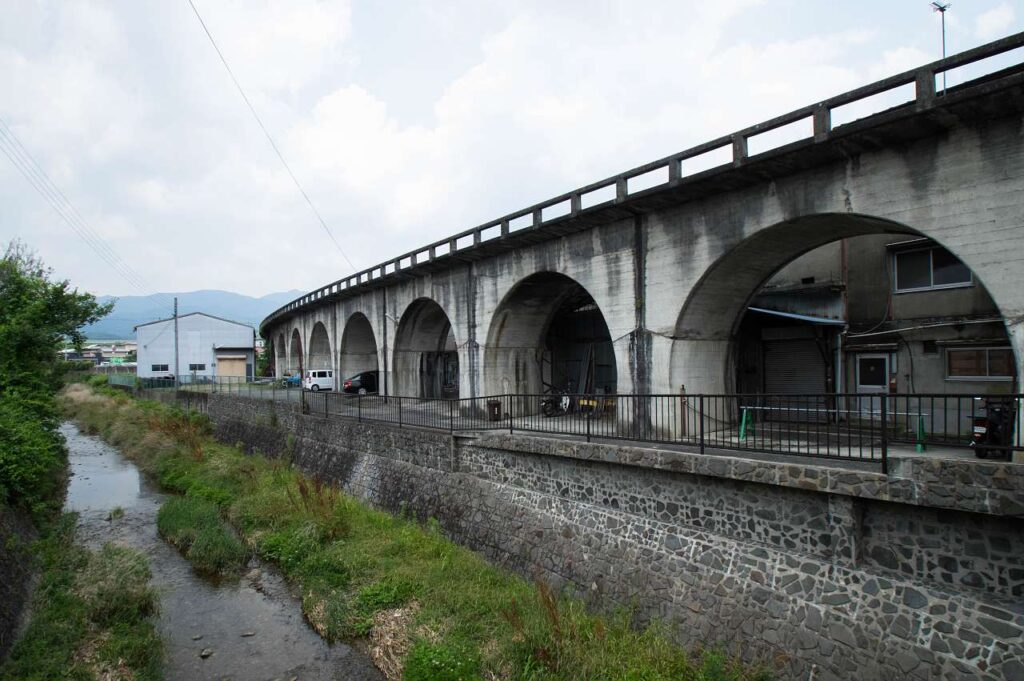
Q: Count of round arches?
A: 7